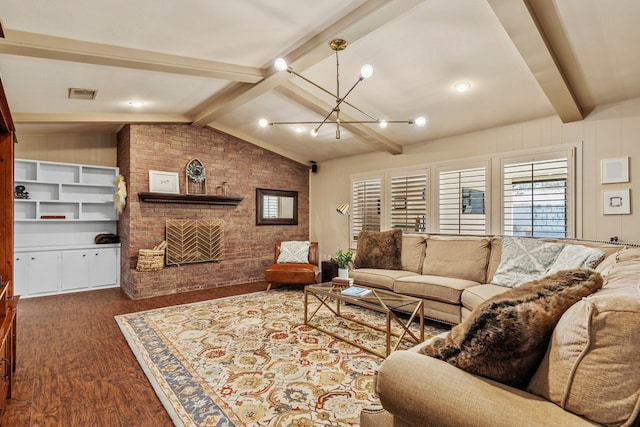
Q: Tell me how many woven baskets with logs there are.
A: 1